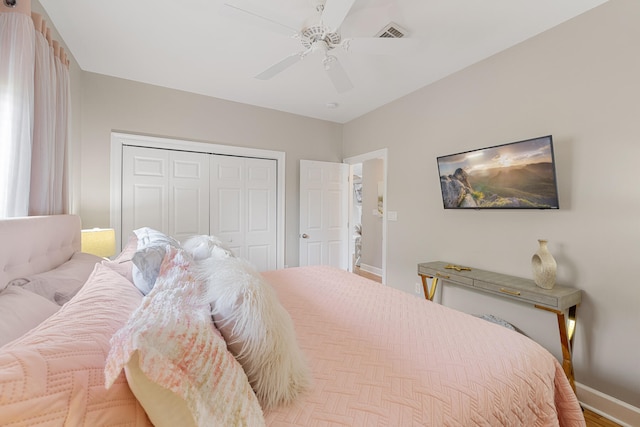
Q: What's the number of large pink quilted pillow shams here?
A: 2